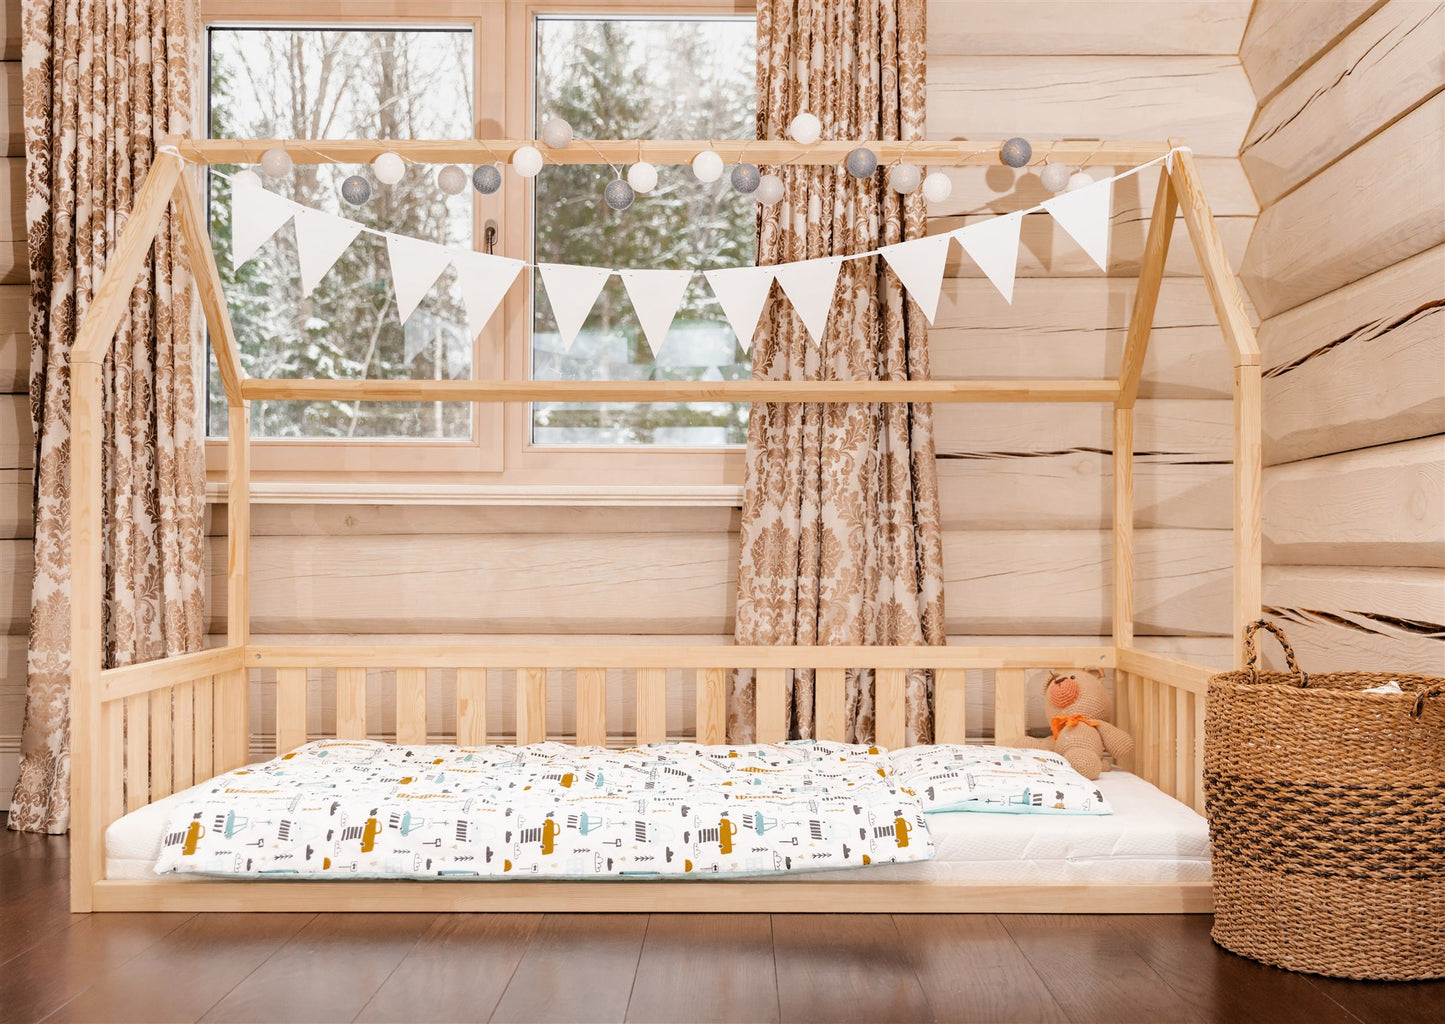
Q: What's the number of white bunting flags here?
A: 11